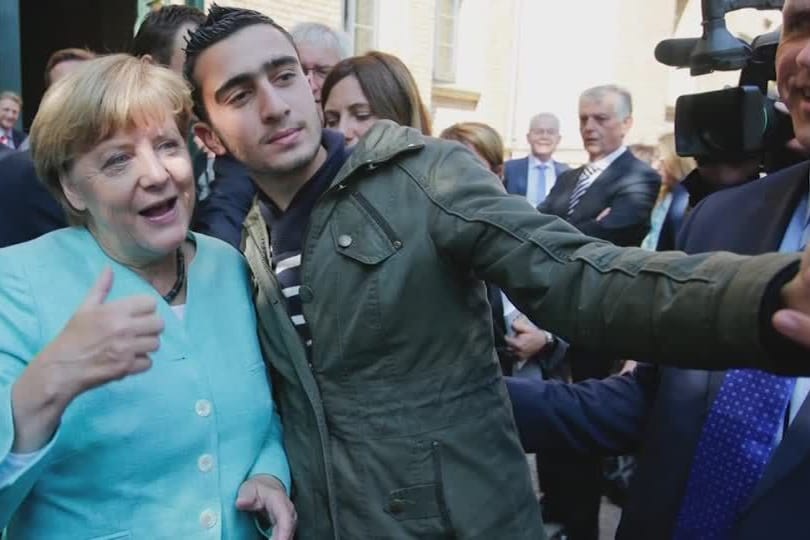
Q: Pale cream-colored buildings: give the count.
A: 1